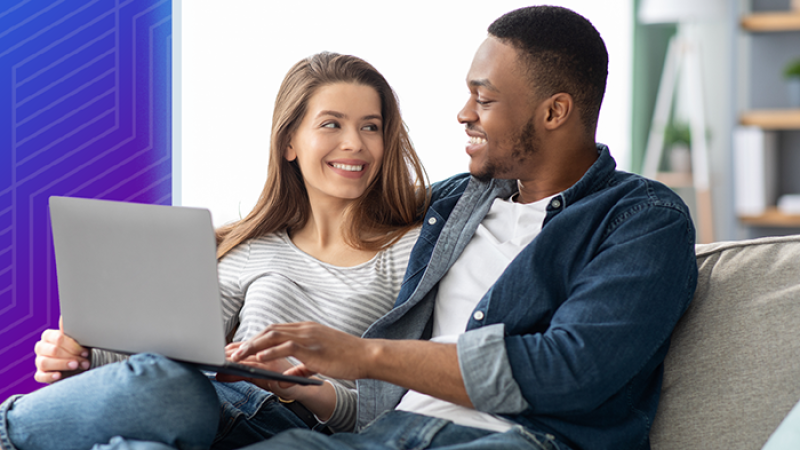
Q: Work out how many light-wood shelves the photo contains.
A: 3